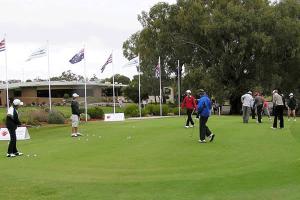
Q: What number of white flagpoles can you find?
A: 7